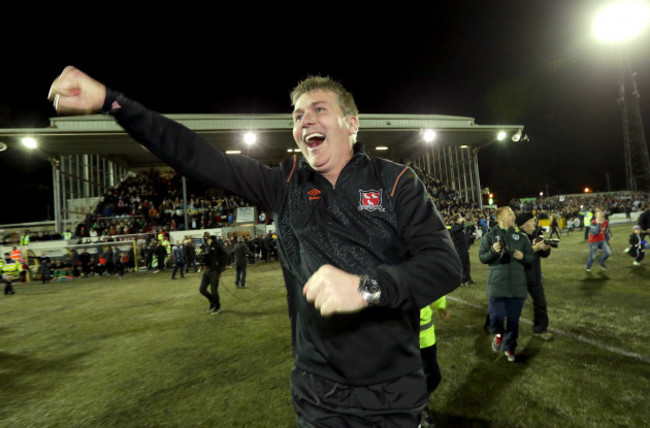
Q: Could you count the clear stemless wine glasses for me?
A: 0